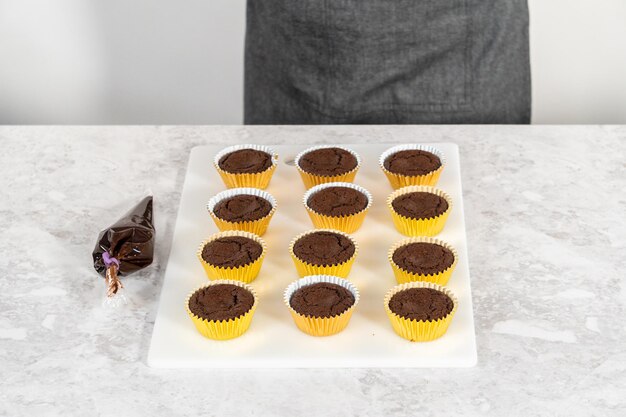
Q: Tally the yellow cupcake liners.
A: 12